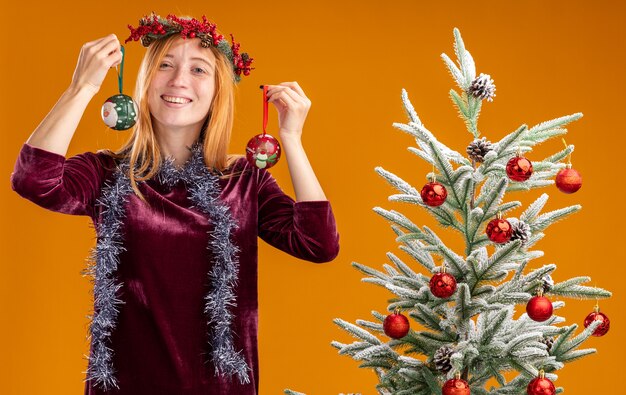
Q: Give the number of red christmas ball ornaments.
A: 11